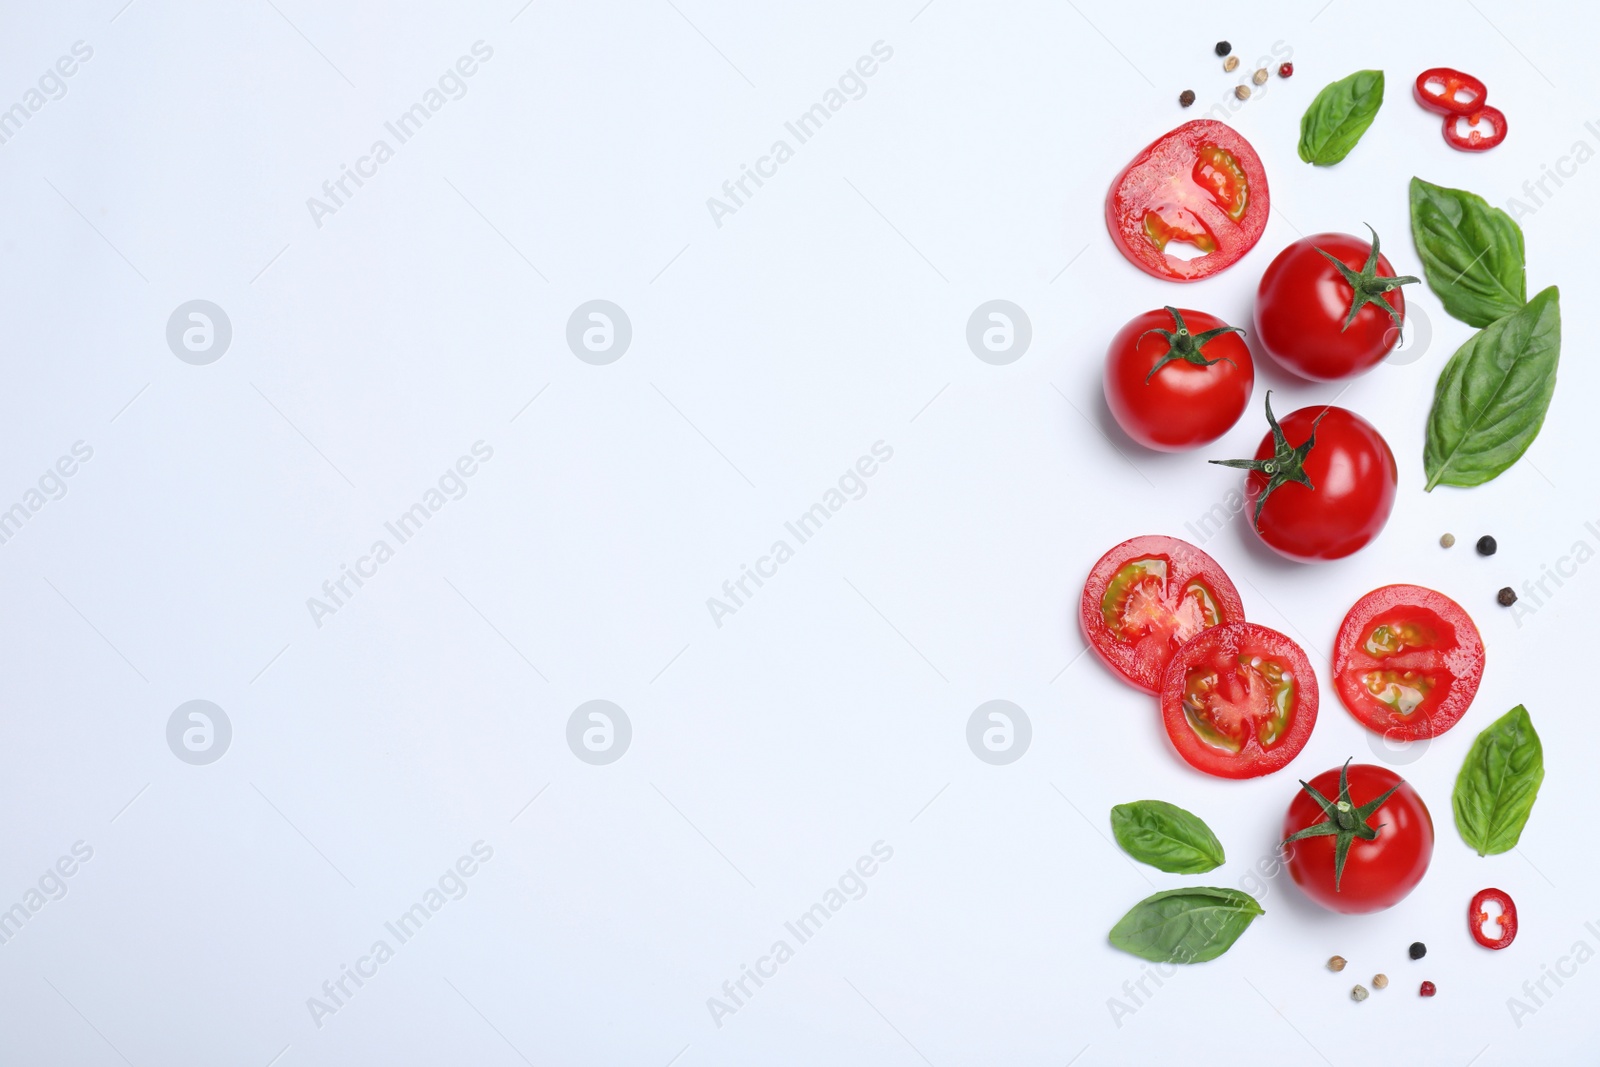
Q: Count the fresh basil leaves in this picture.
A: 6